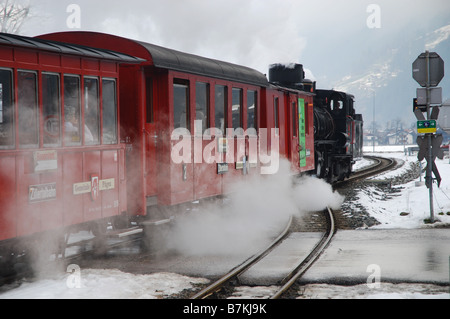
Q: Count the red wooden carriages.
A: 3